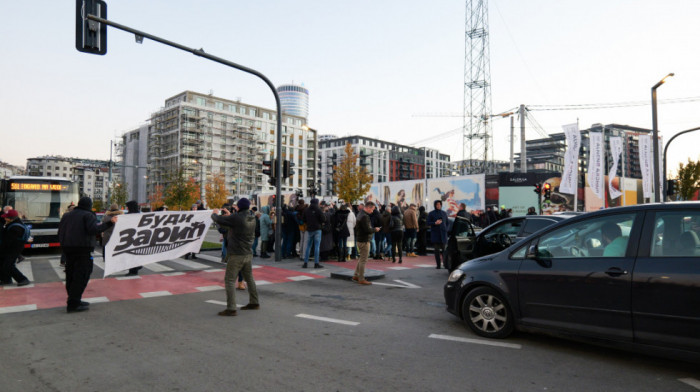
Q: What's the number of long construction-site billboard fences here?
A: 1